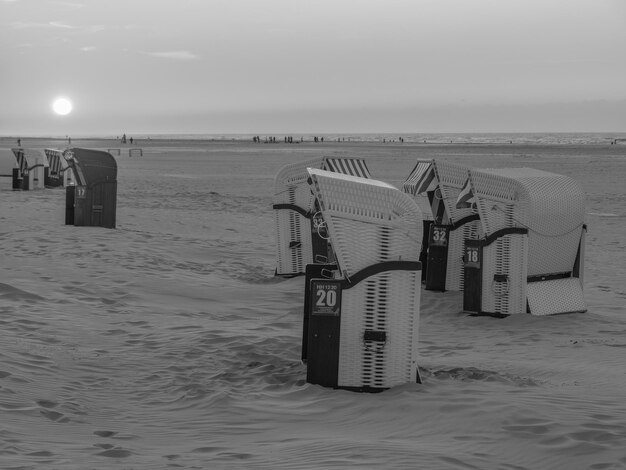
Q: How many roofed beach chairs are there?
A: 7